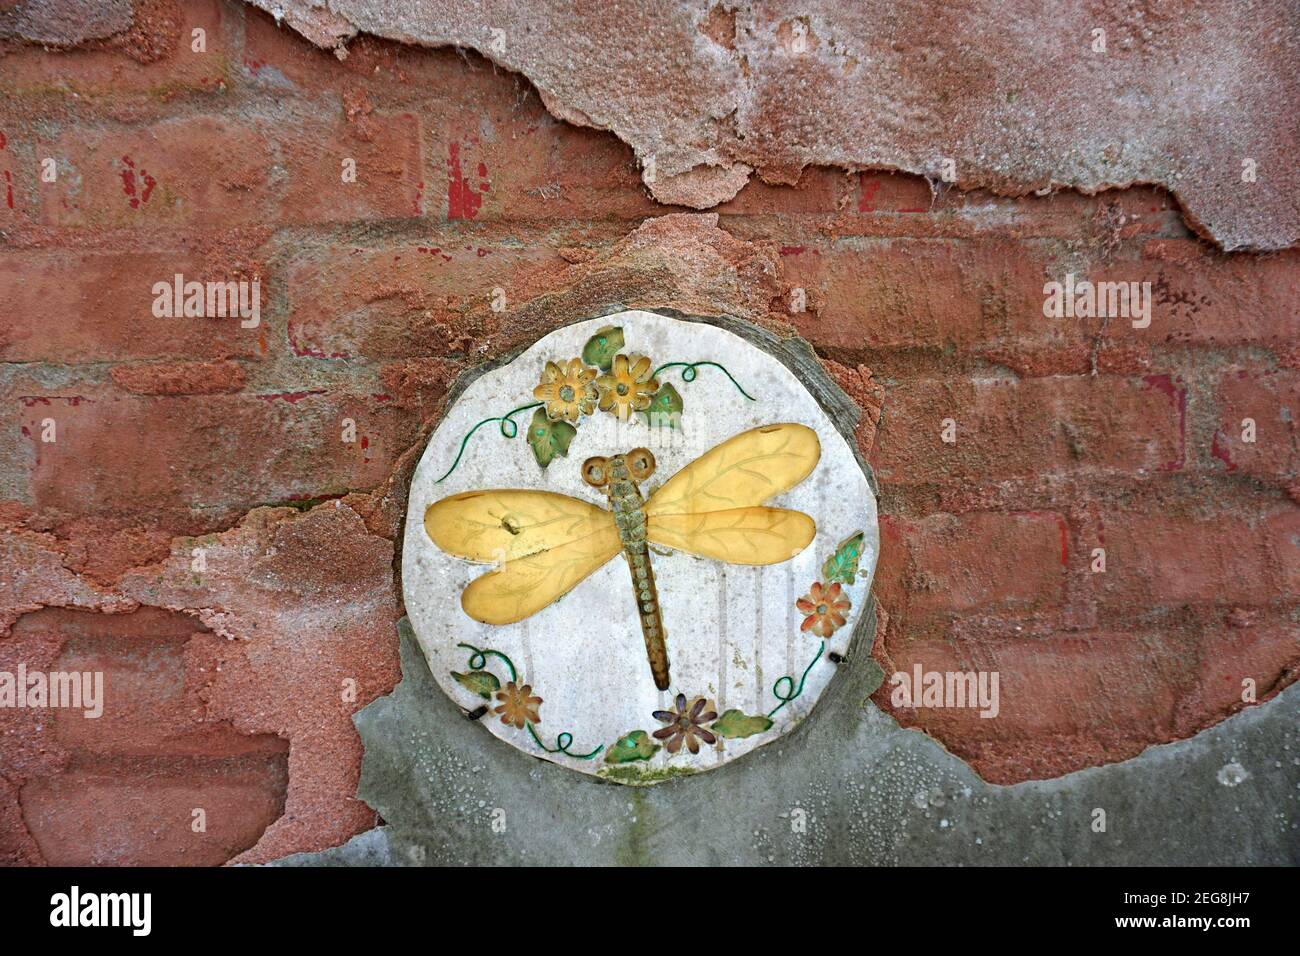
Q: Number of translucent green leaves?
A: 7